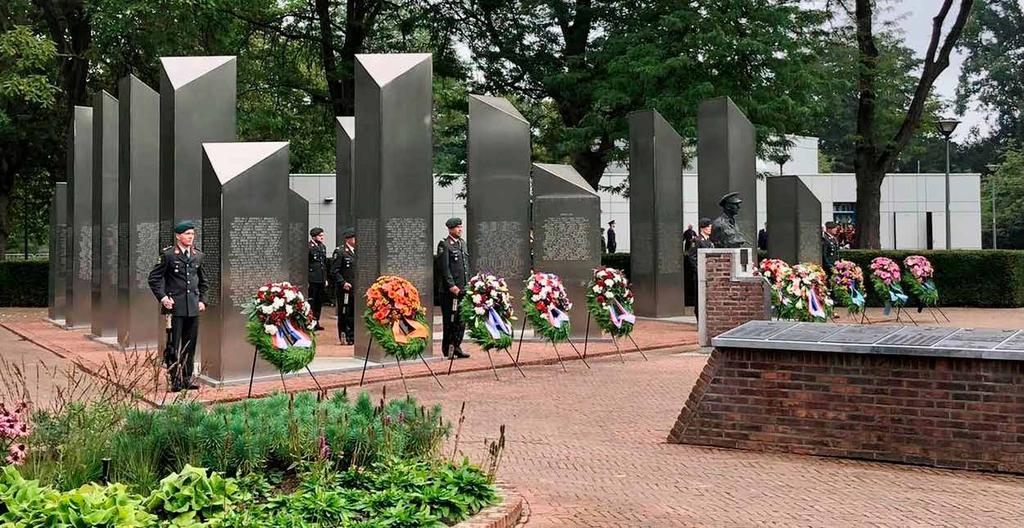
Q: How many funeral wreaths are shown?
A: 10